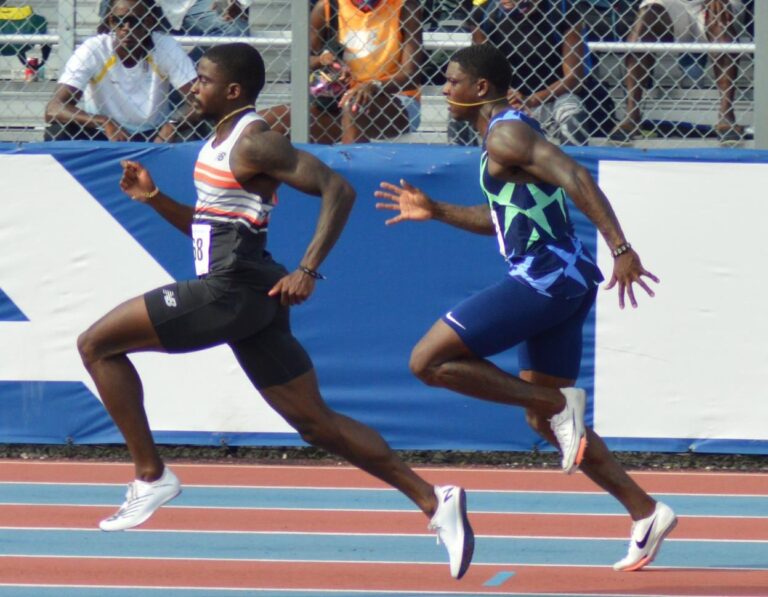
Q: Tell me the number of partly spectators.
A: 5